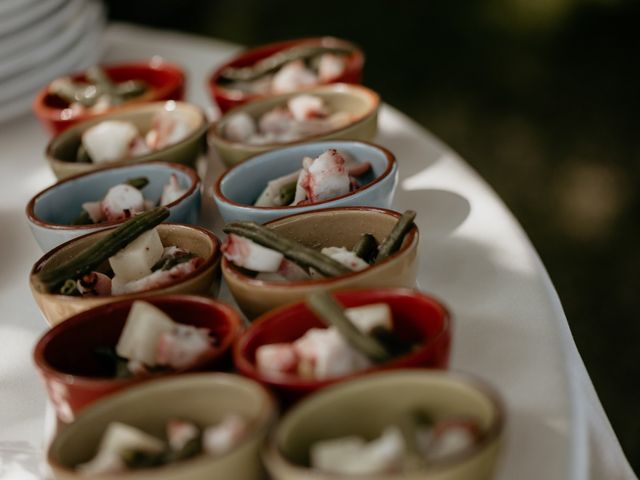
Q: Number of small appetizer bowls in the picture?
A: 12